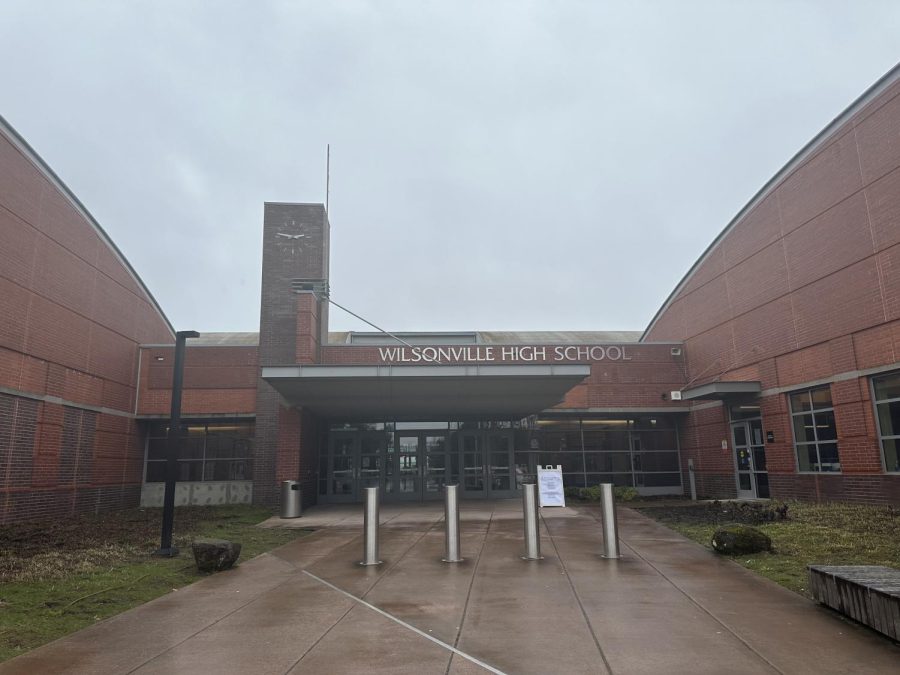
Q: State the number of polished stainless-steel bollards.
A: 4